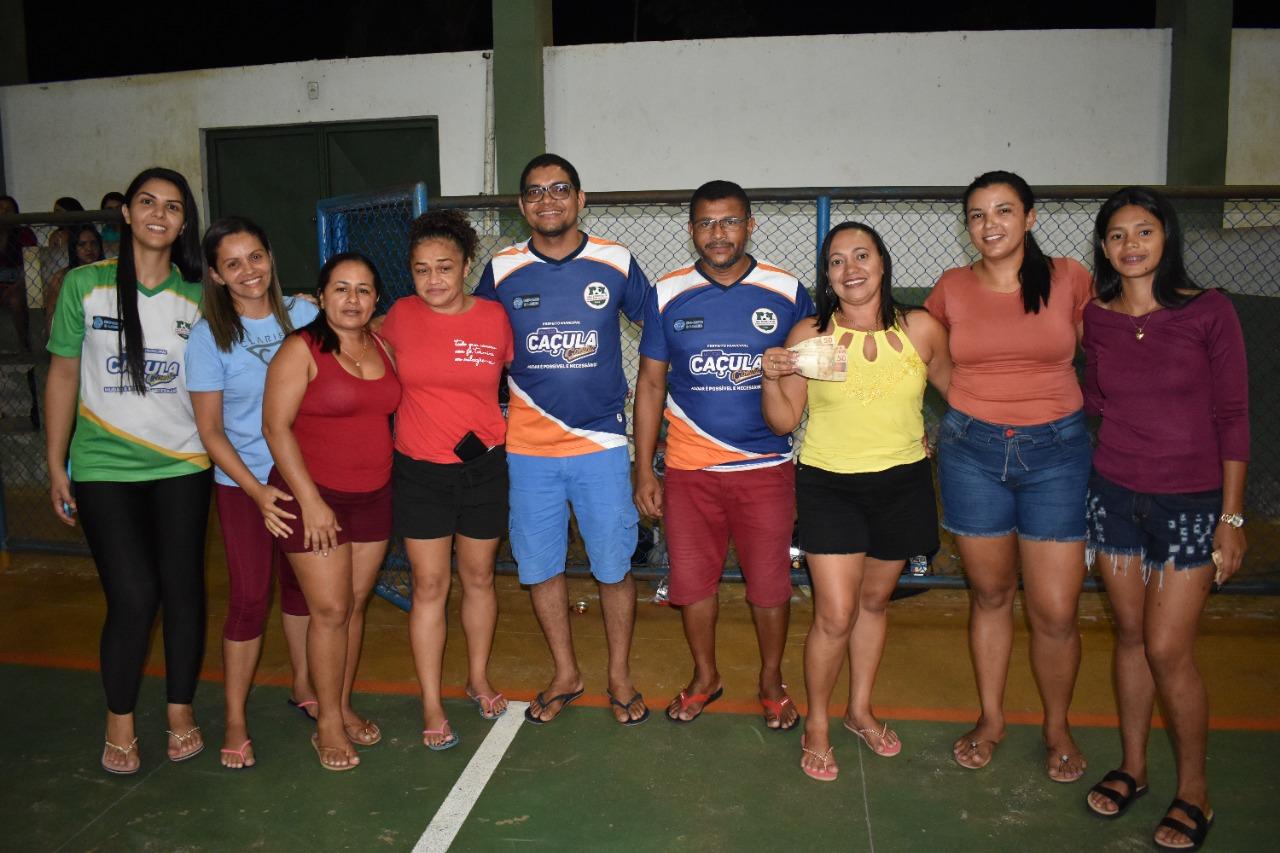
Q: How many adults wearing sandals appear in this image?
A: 9